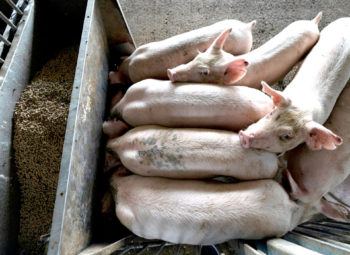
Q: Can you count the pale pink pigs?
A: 7